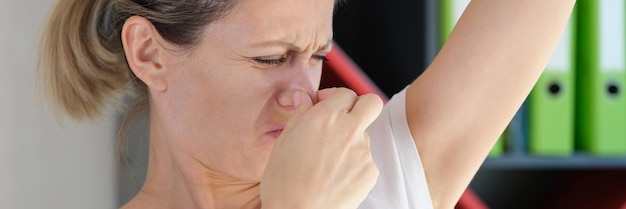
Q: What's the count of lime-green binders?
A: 3